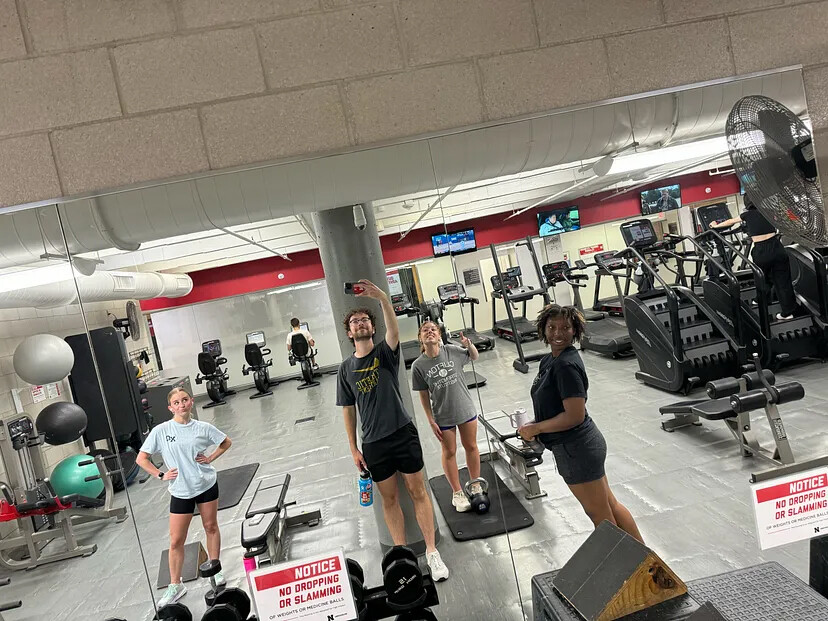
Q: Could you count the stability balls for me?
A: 3